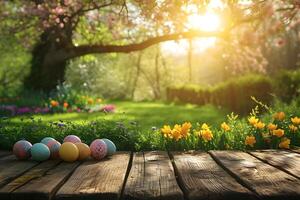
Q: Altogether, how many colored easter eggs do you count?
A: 9